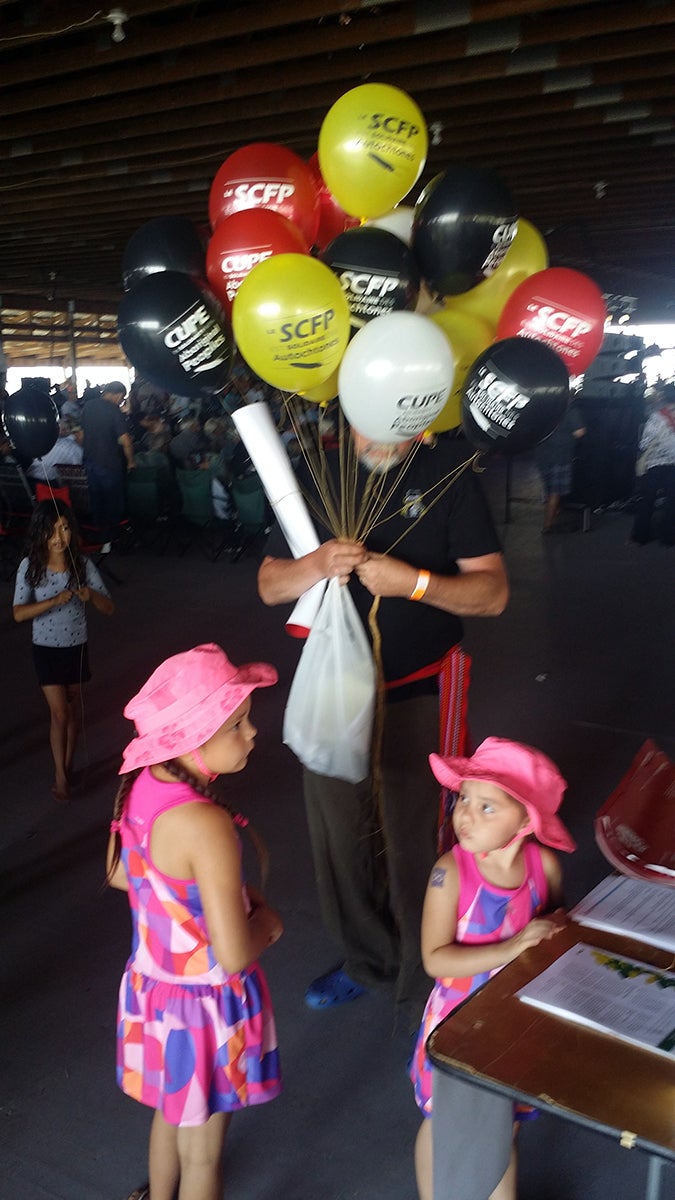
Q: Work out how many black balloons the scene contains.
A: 6